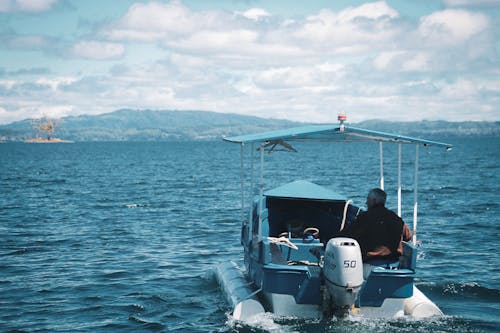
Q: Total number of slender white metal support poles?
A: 6